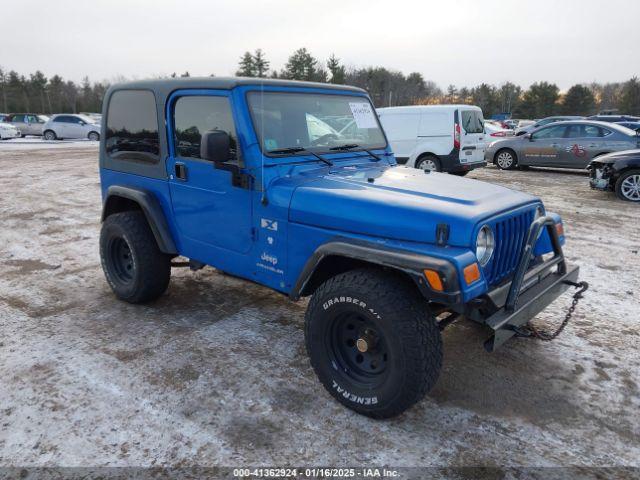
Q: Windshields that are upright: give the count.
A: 1